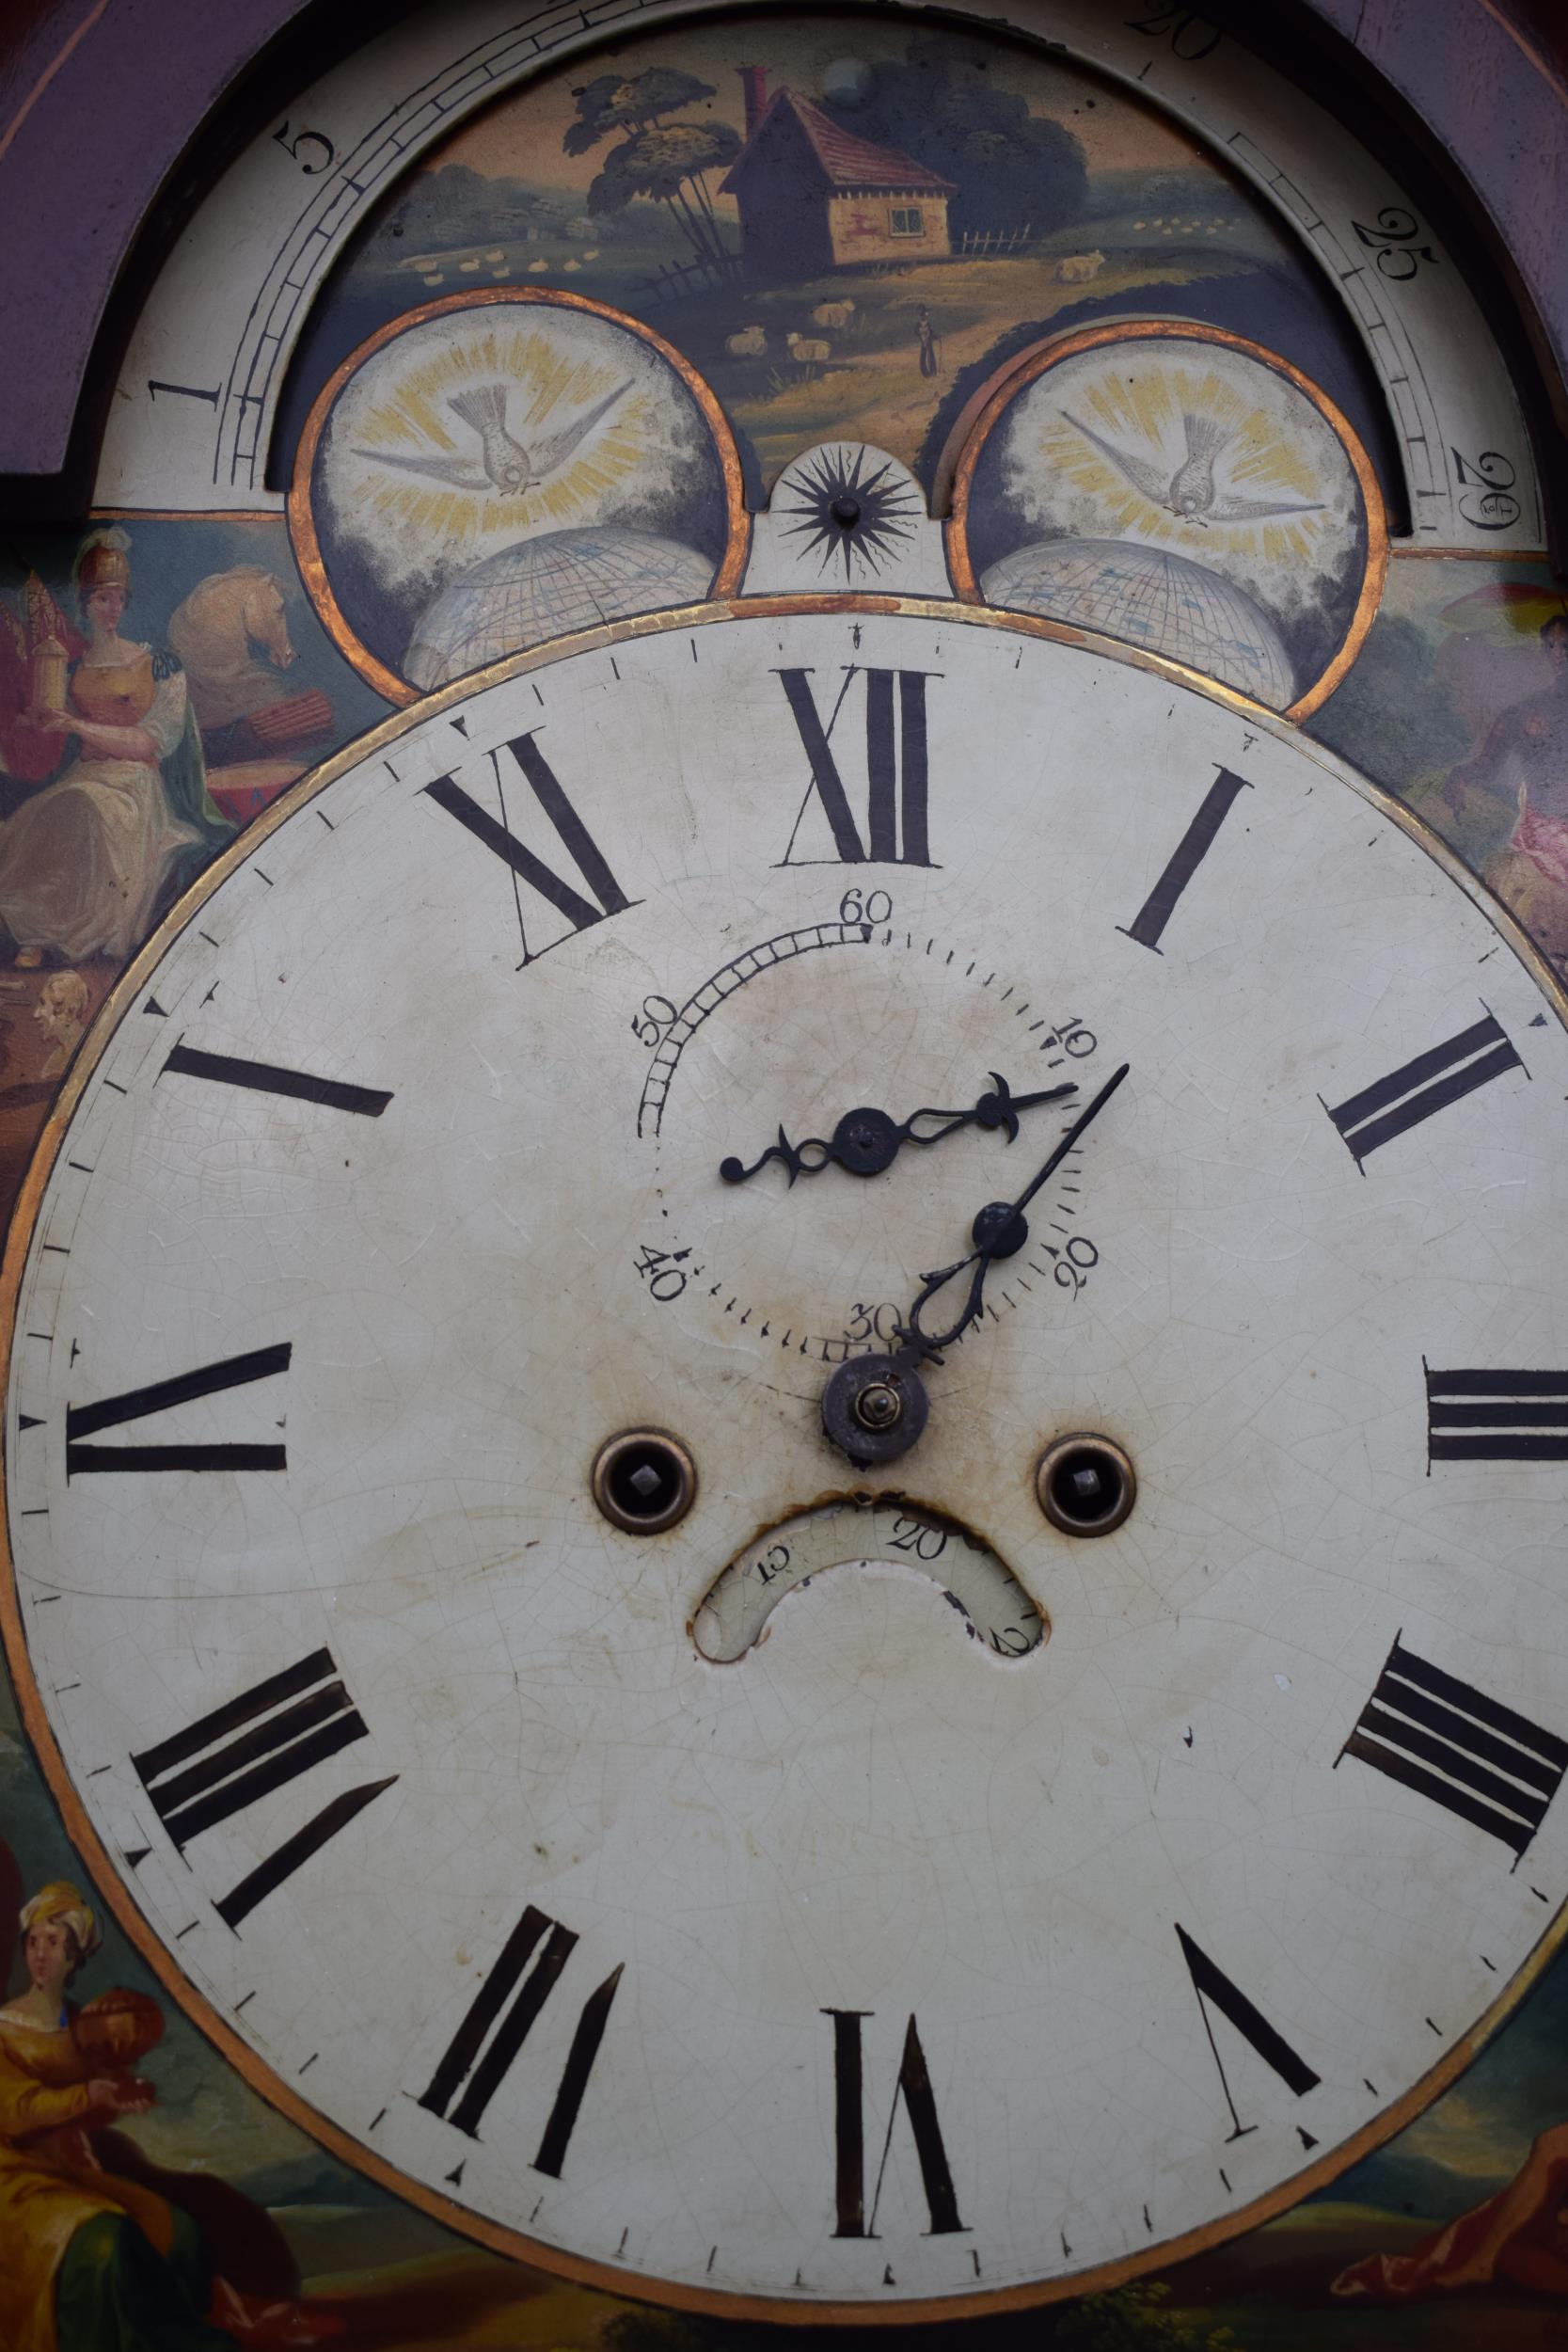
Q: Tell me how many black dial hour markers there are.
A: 12